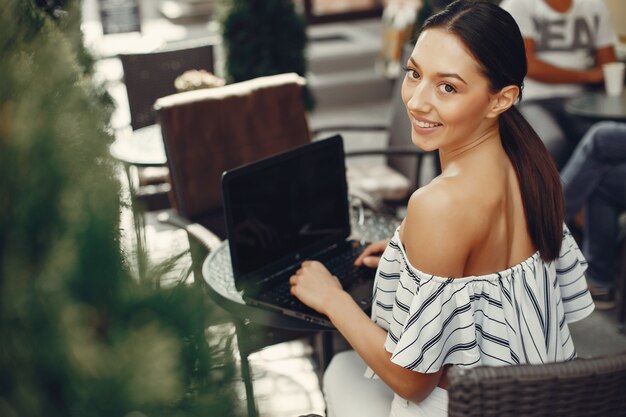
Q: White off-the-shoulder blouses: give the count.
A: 1